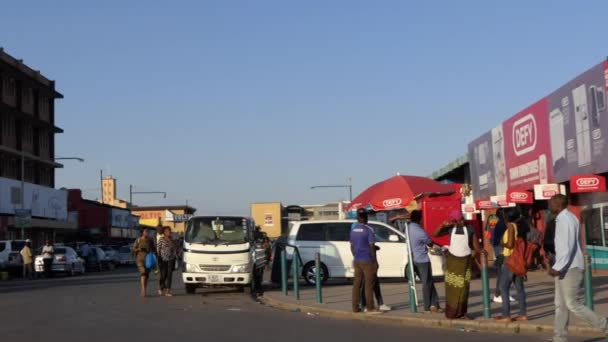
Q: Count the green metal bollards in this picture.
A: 6